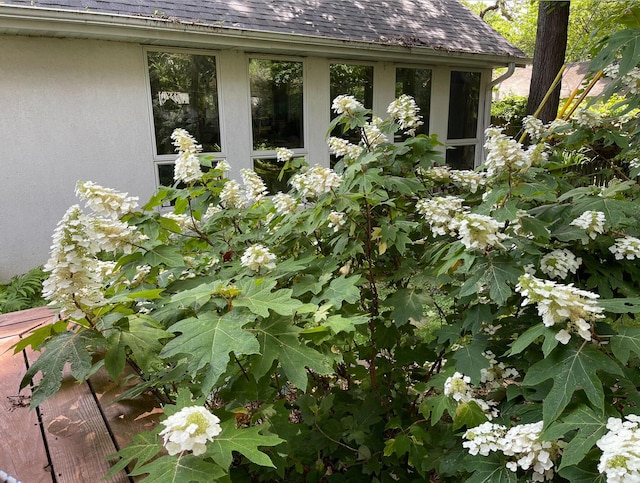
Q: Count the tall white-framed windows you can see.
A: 5